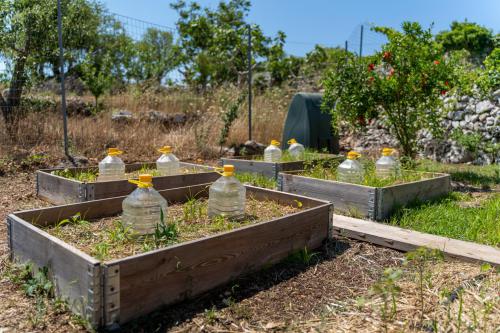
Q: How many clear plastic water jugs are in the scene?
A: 8